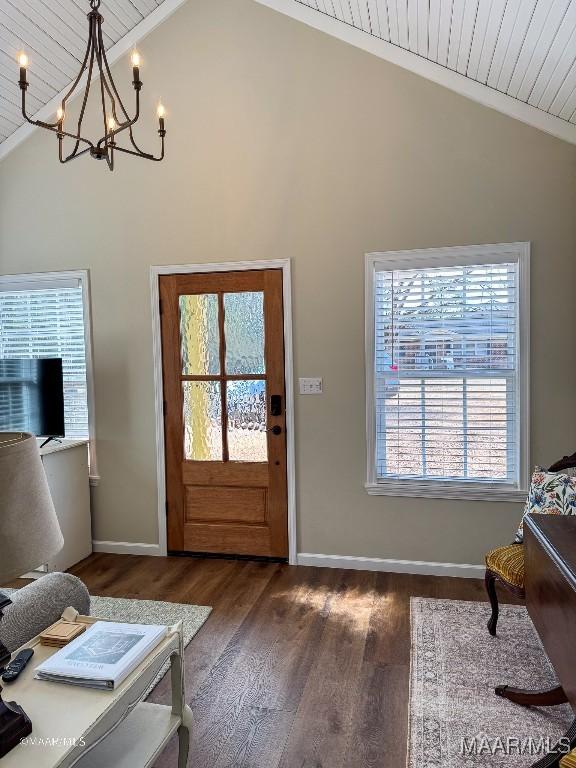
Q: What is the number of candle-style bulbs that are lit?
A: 5